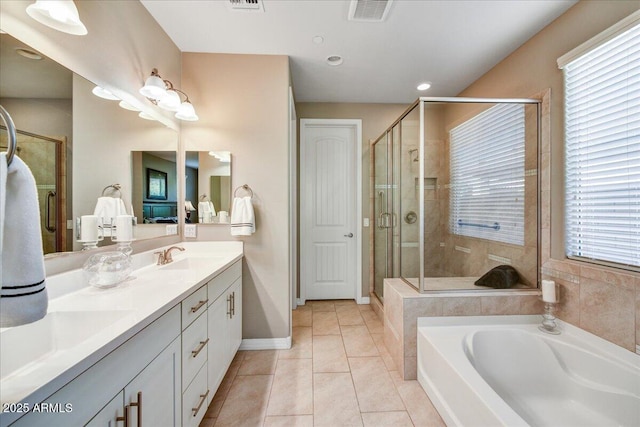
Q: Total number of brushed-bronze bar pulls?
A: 7